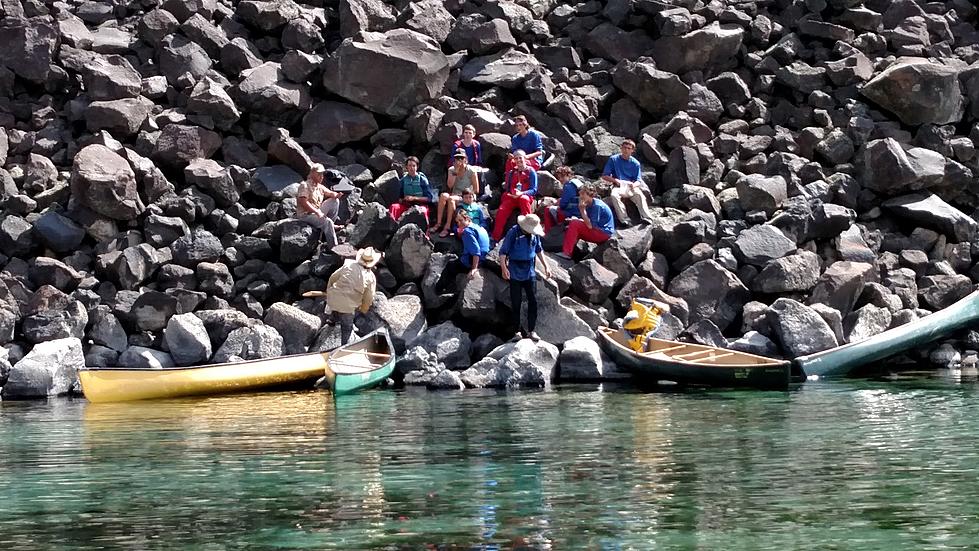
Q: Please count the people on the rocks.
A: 13